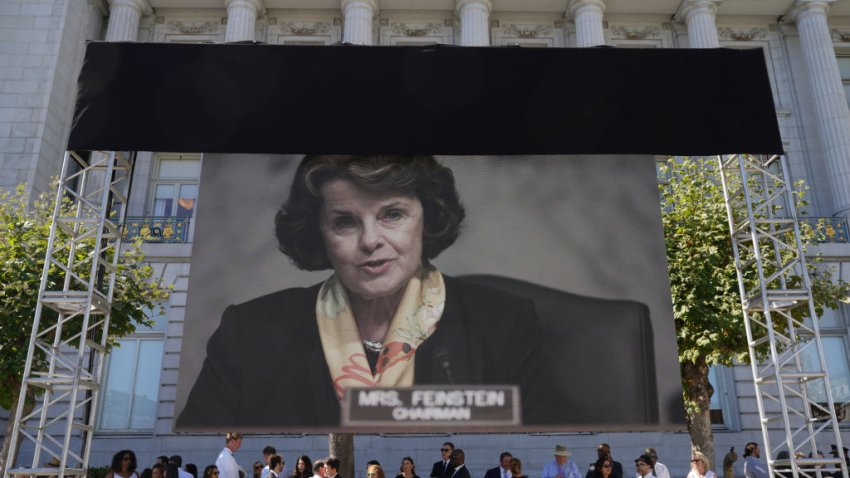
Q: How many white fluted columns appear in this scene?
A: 7